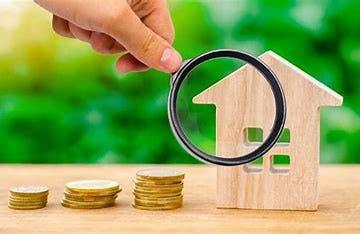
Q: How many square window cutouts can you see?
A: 4